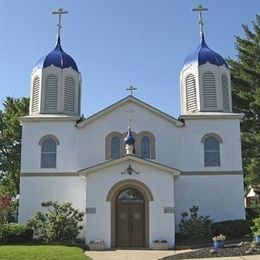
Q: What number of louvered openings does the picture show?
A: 6